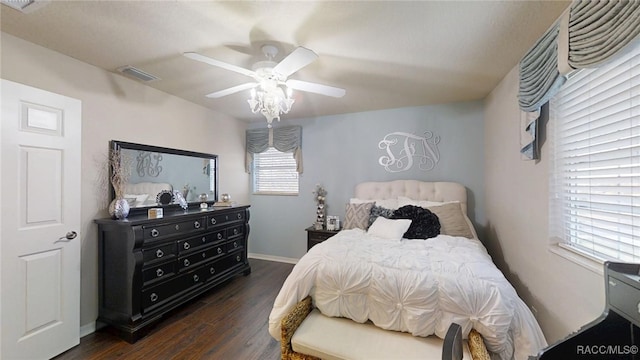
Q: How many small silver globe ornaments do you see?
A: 2